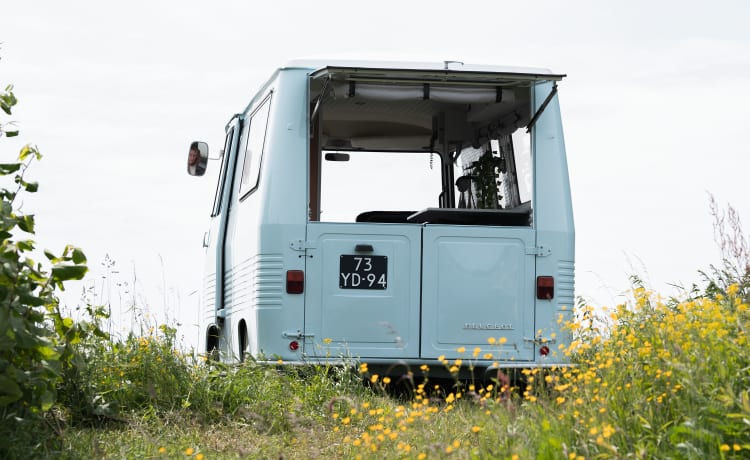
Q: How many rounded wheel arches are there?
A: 2